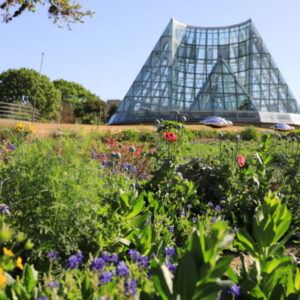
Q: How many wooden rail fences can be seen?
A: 1